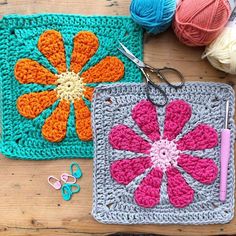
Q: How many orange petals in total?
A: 8